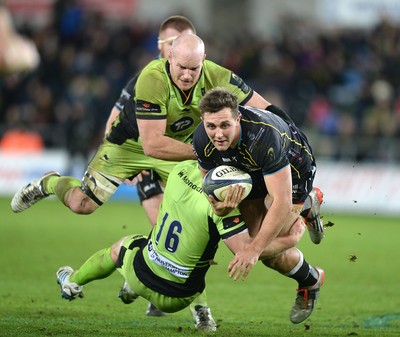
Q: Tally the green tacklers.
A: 2